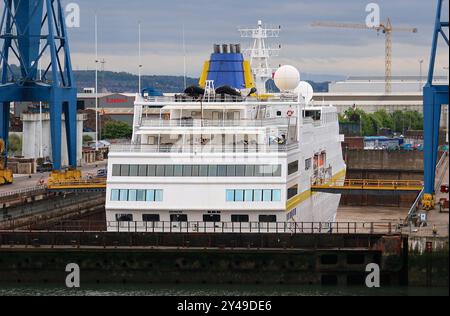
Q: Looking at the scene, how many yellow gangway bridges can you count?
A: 2